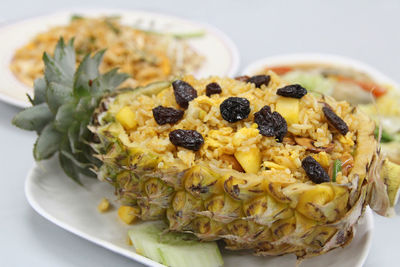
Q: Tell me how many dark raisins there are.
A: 10